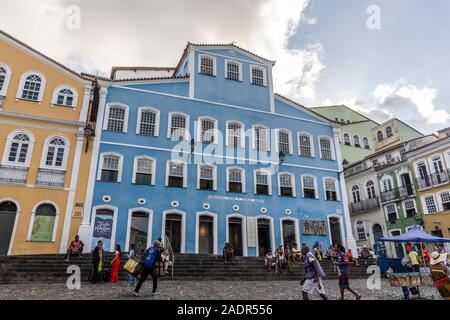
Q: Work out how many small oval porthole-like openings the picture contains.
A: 7